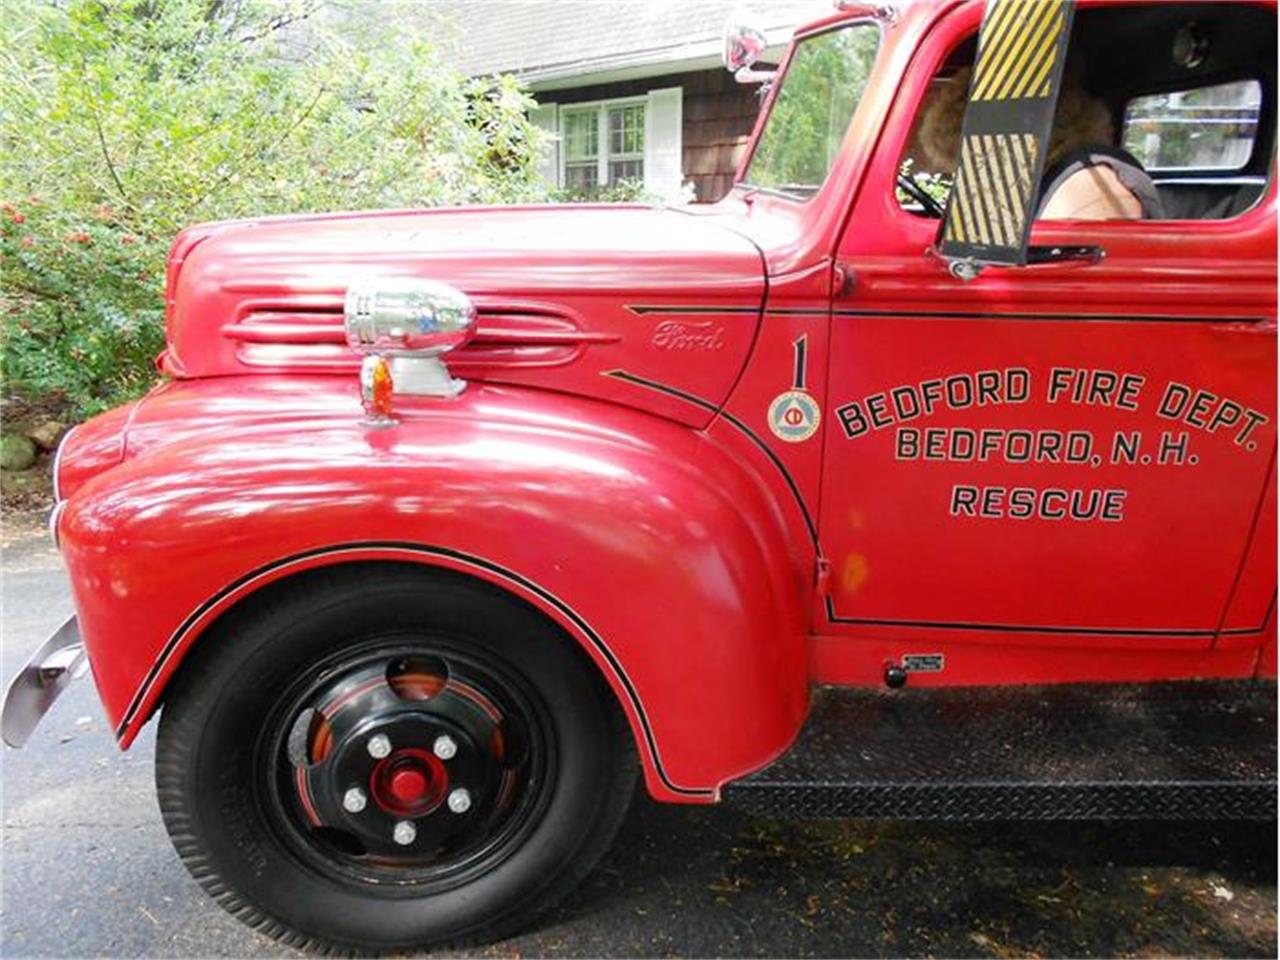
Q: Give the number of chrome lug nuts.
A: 5